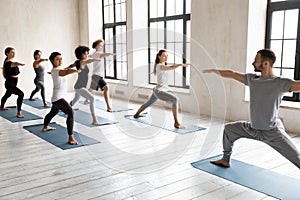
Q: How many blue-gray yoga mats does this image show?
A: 7